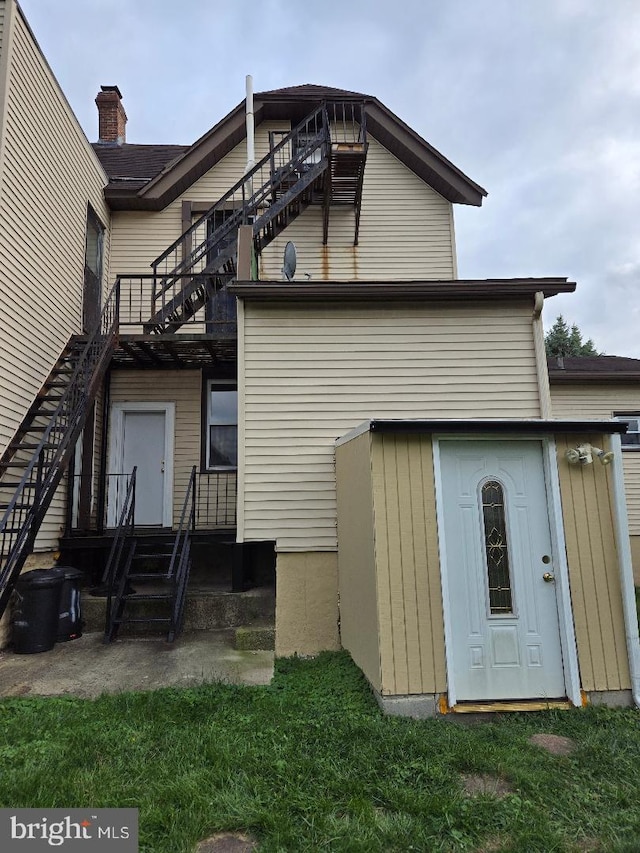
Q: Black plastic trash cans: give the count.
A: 2